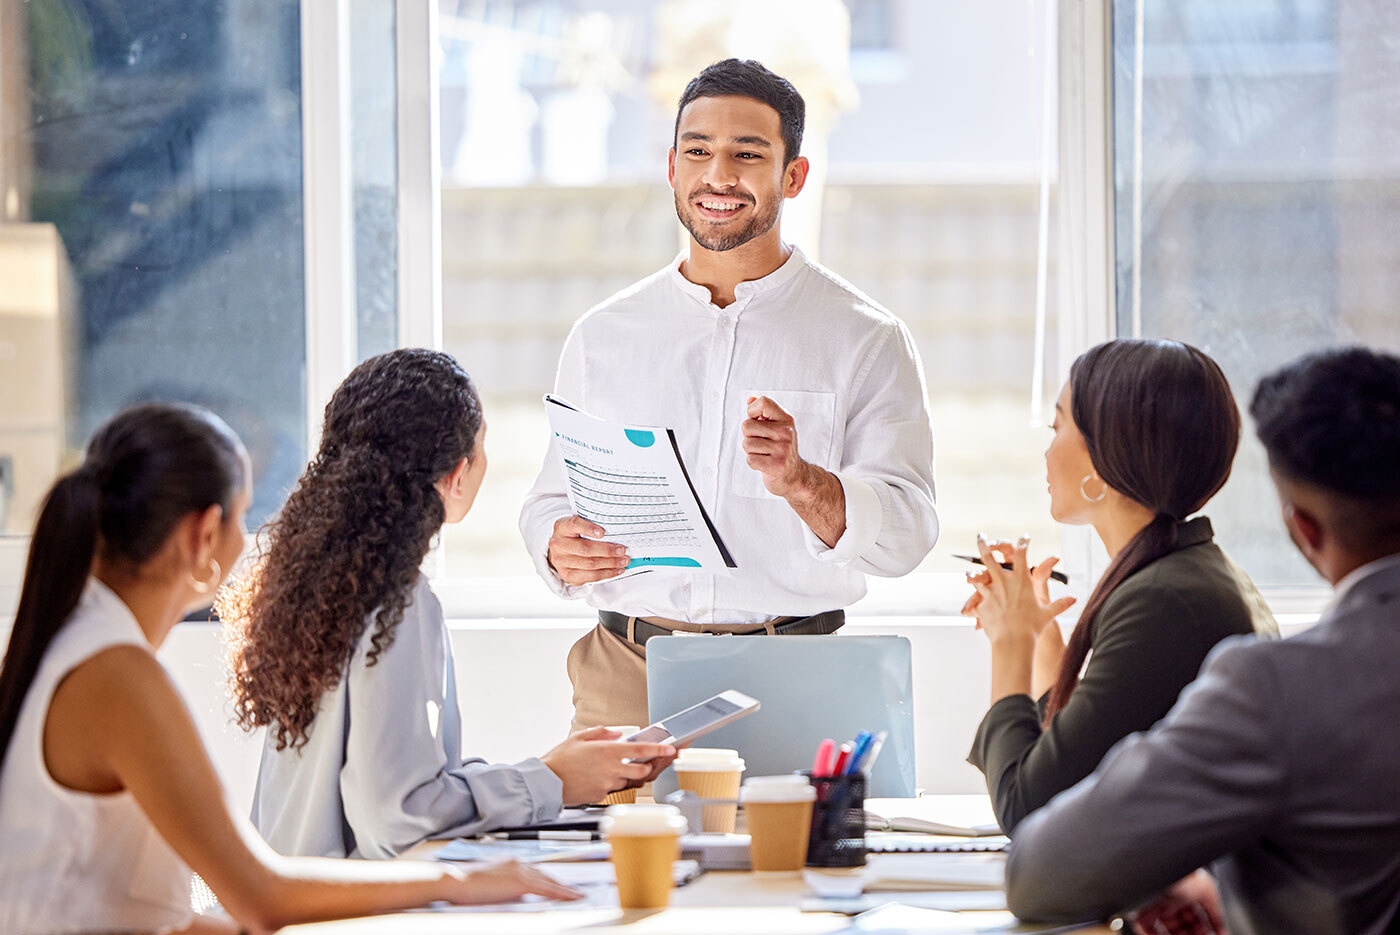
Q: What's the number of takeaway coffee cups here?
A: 4